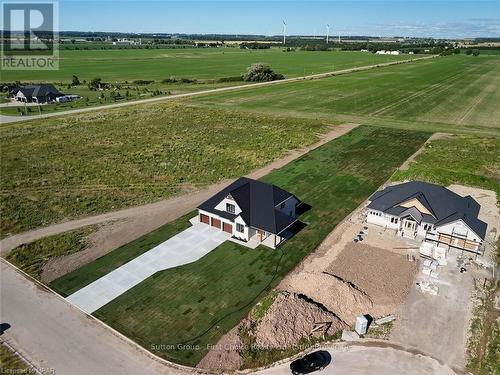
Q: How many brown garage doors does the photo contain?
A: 3